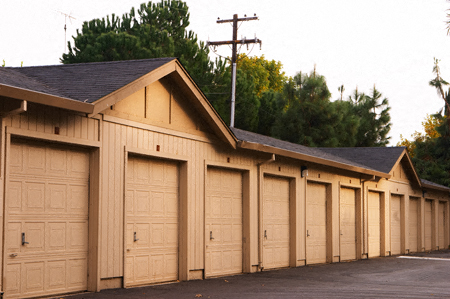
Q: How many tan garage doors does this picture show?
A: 11